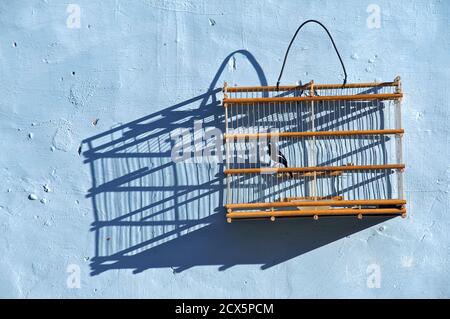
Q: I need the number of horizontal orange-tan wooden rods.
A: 6